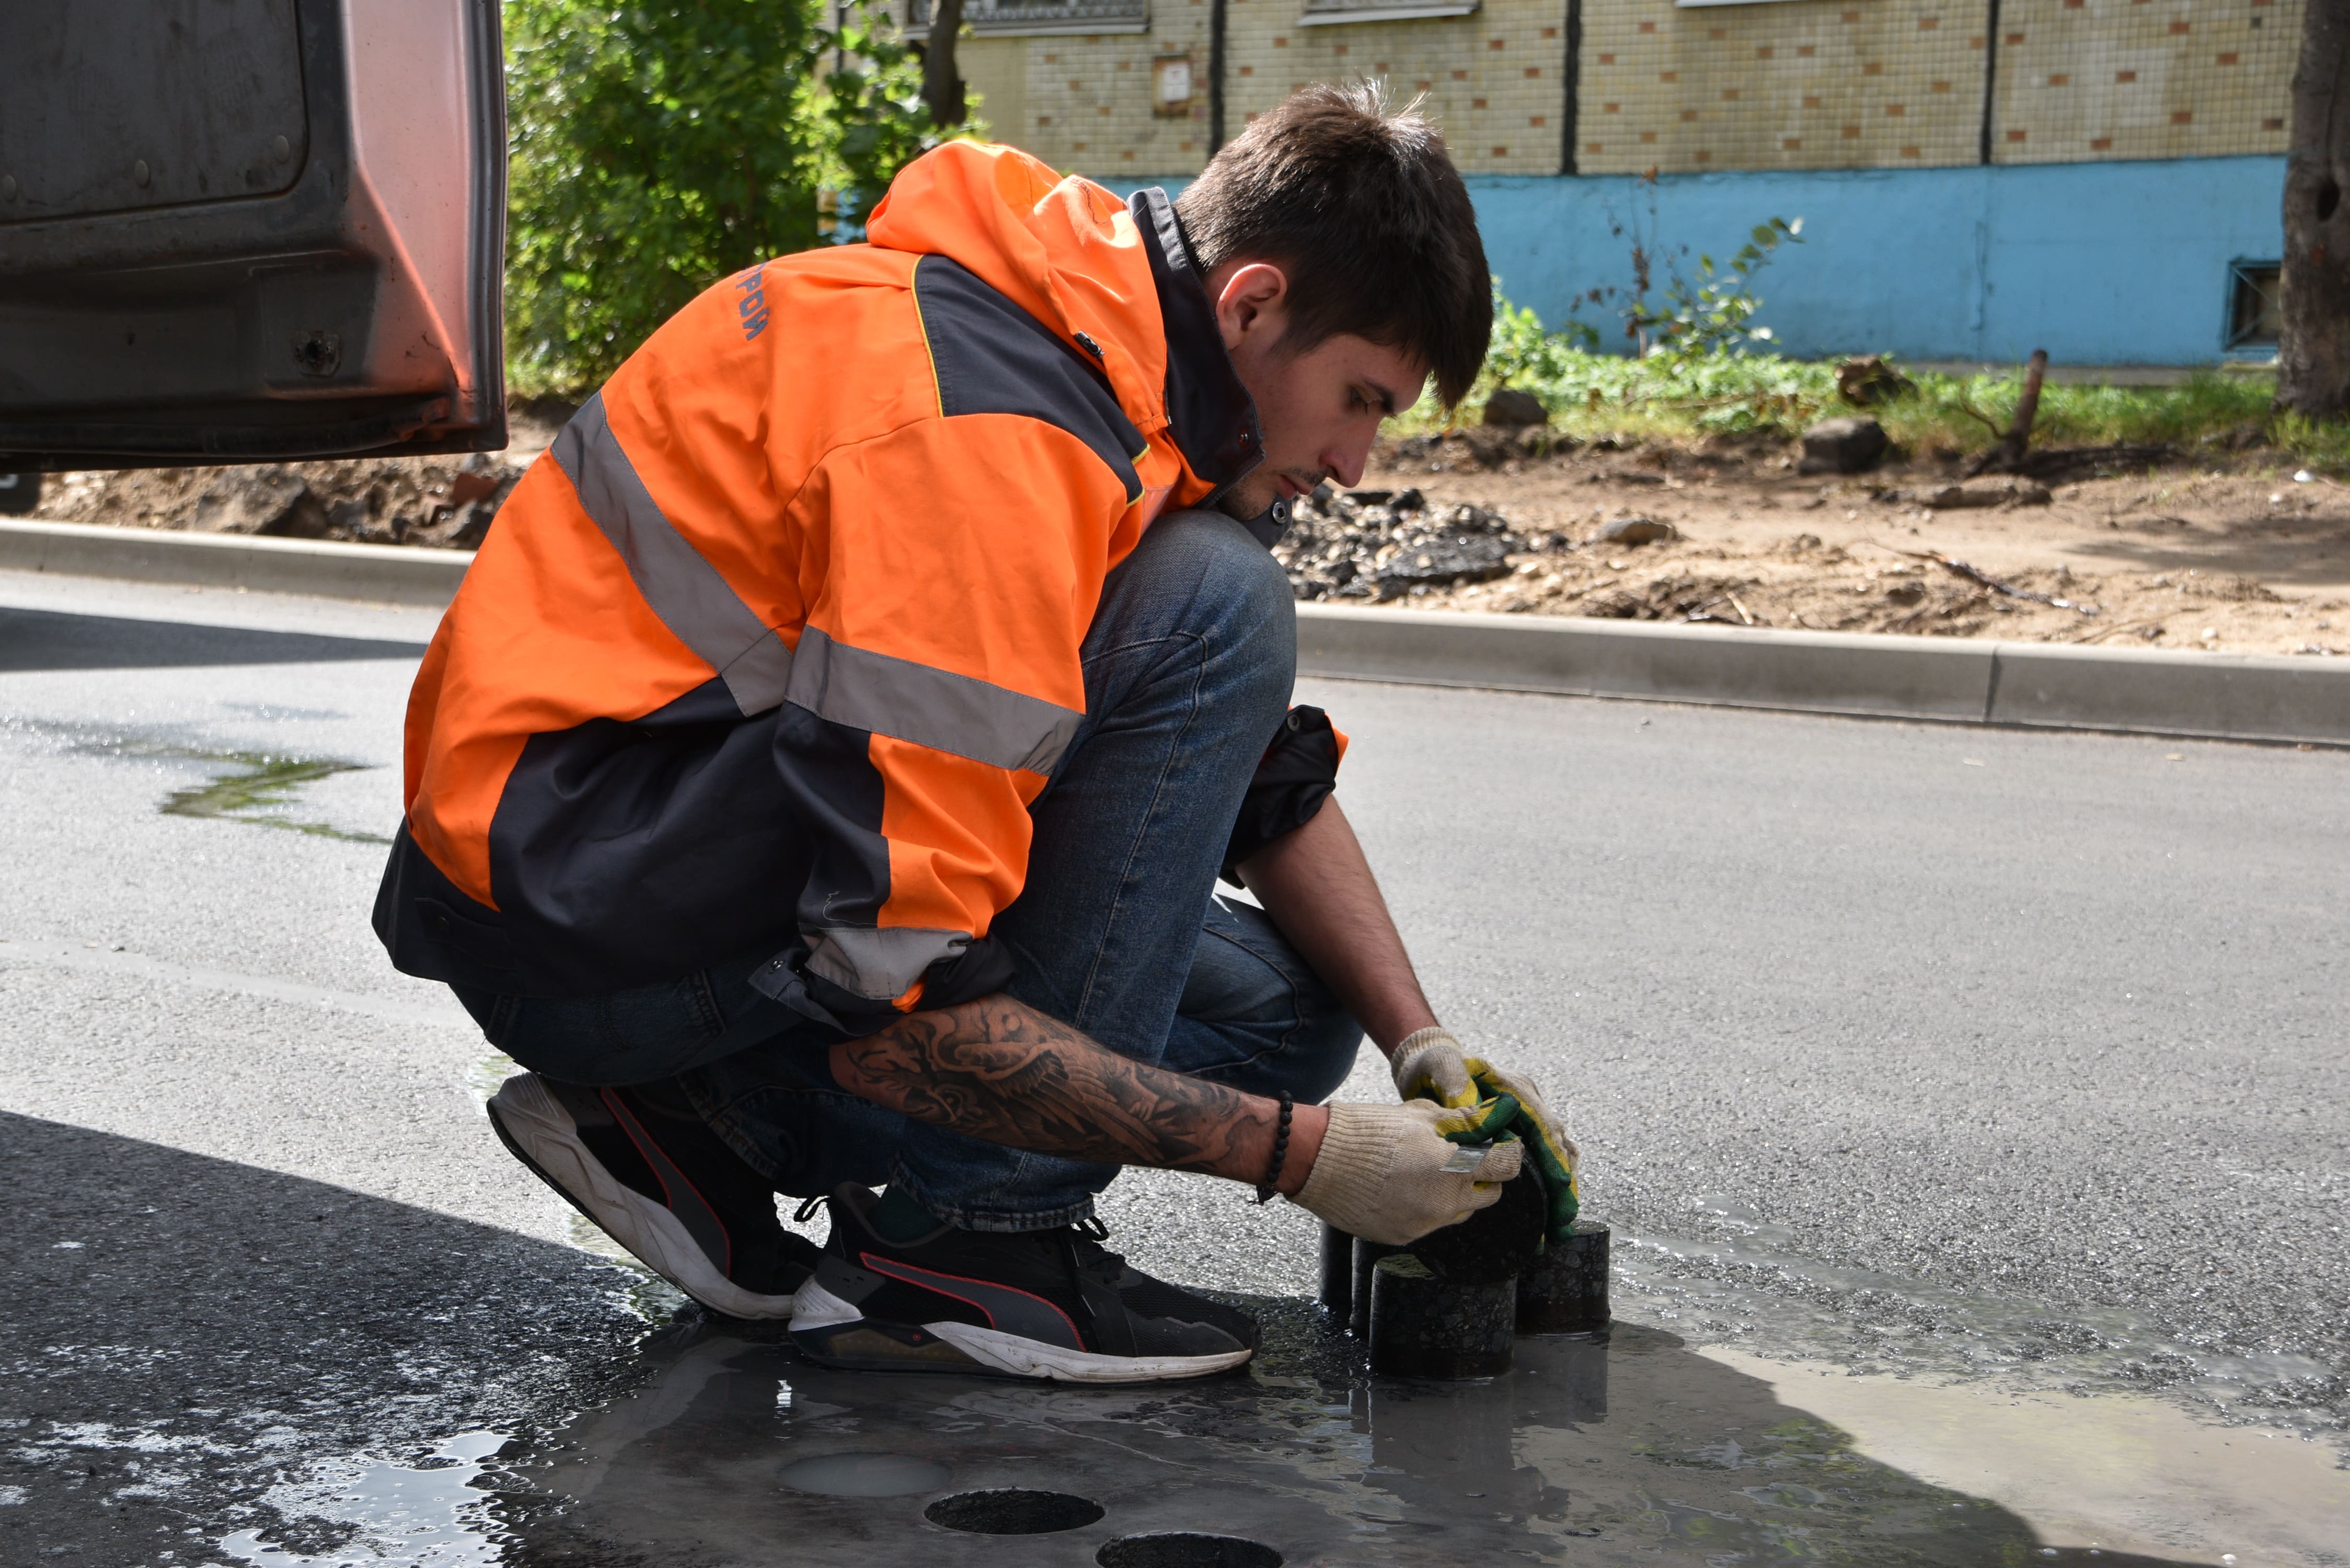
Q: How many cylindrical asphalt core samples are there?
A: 5